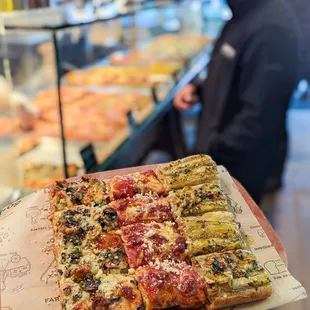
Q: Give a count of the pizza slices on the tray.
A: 12